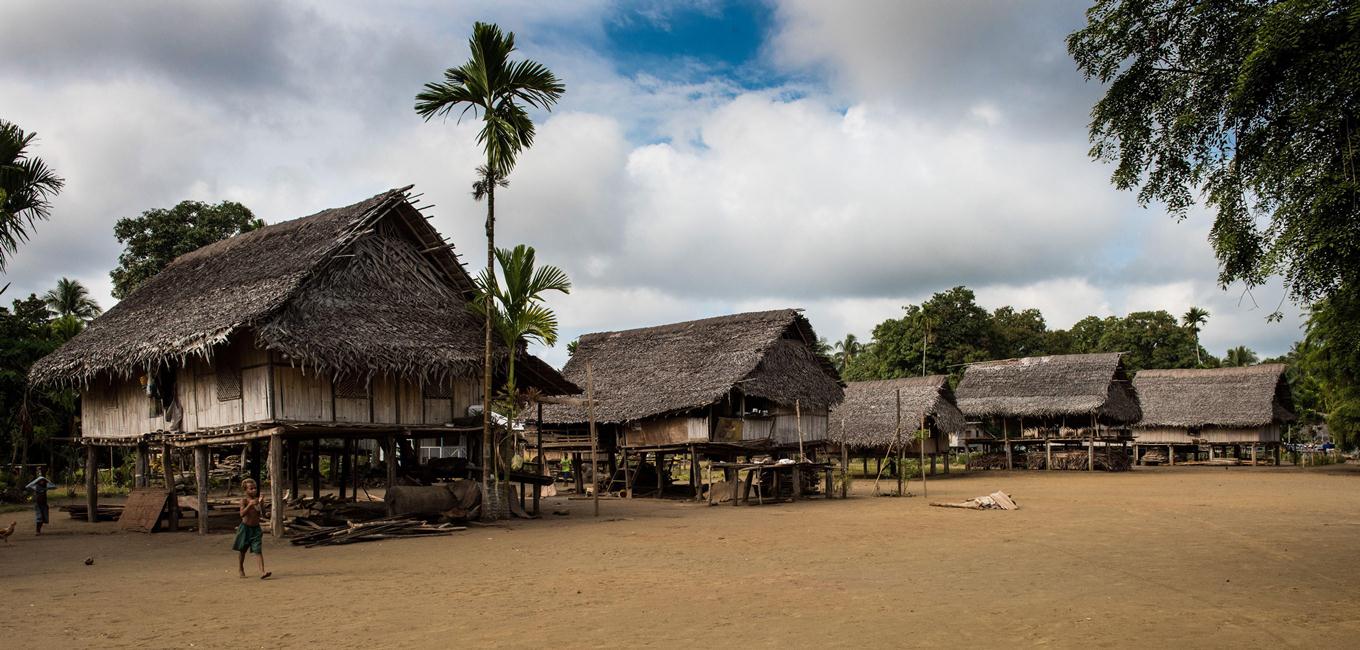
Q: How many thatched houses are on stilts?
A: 5